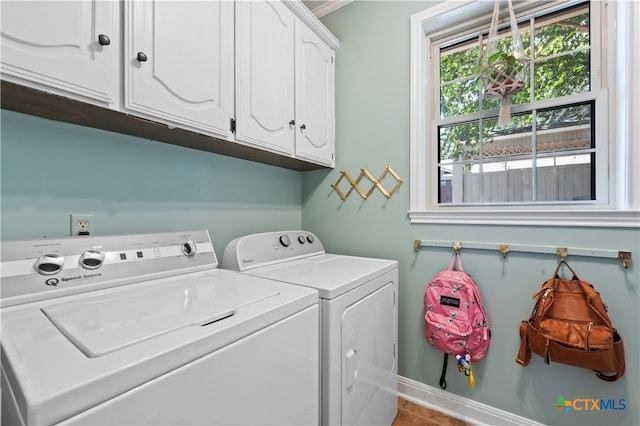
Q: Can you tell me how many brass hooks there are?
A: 5